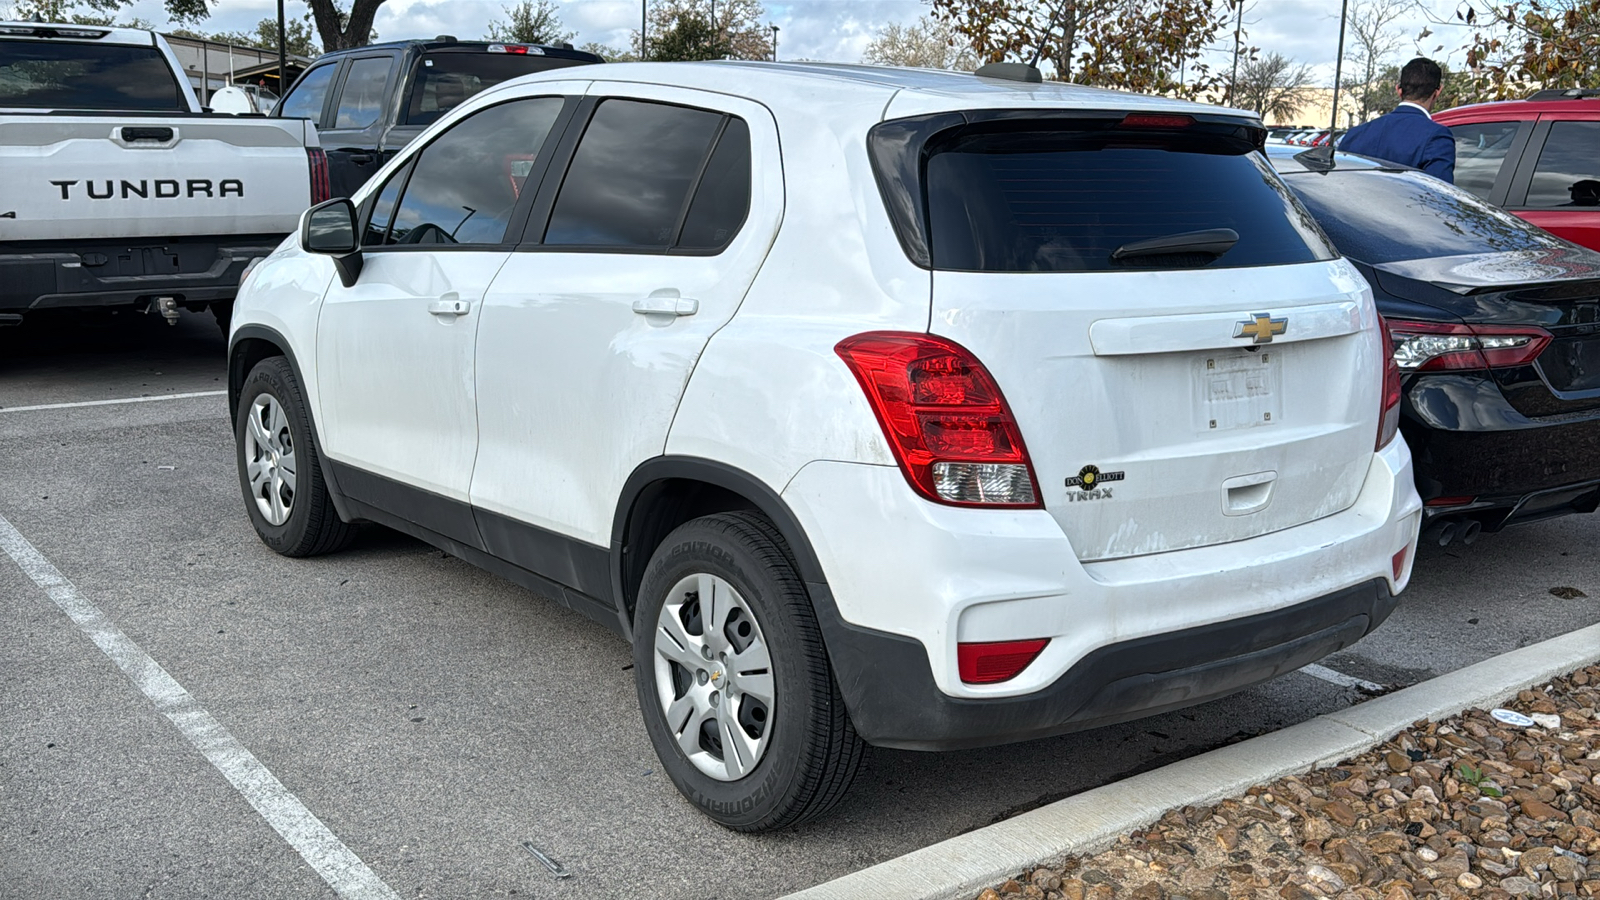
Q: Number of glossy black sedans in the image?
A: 1